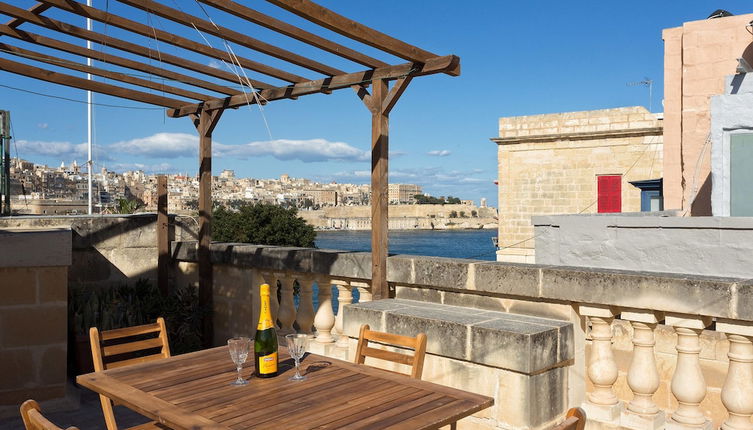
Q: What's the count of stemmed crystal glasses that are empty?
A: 2